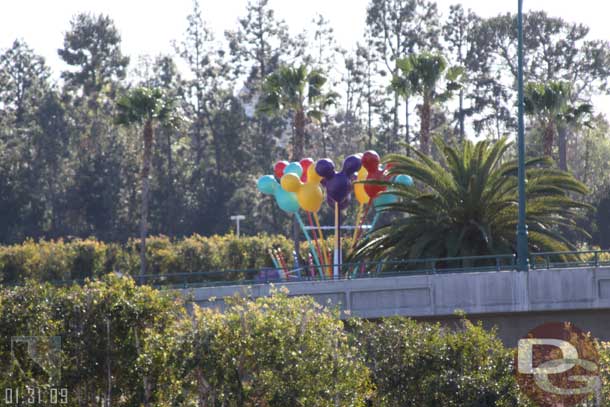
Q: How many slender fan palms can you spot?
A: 4